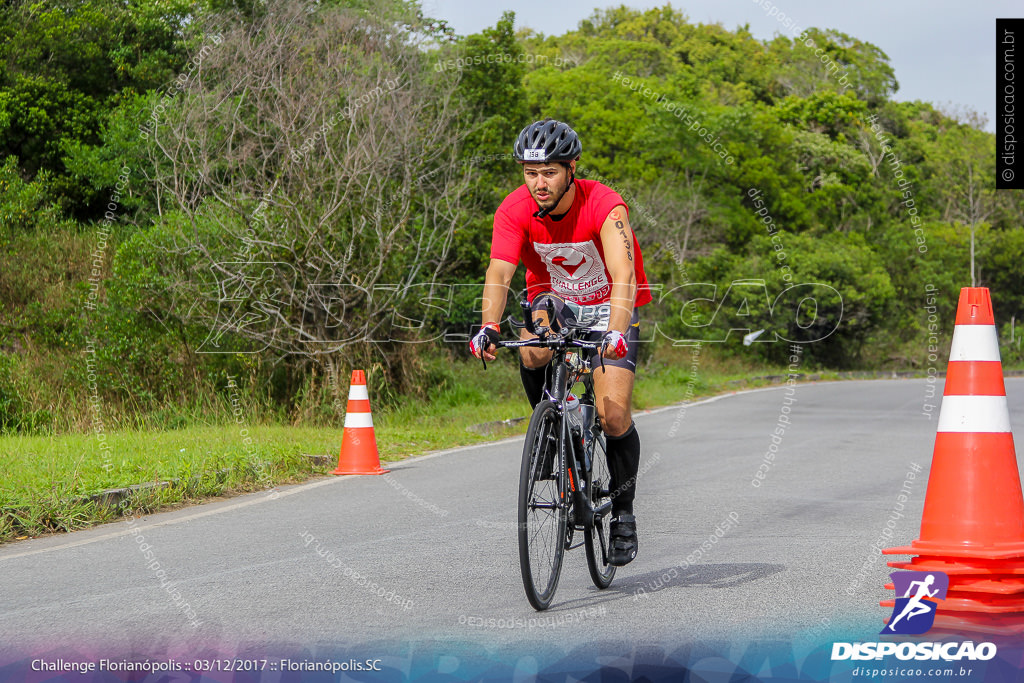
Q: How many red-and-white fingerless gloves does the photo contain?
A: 2